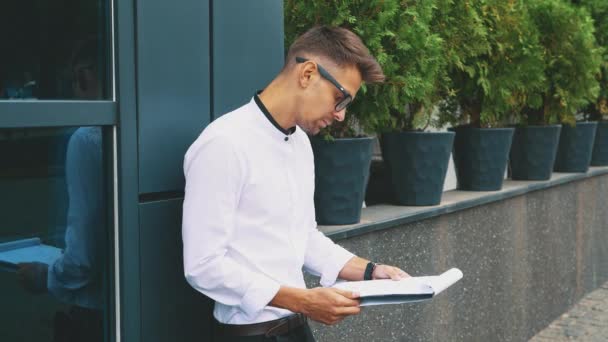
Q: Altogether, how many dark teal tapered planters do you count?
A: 6